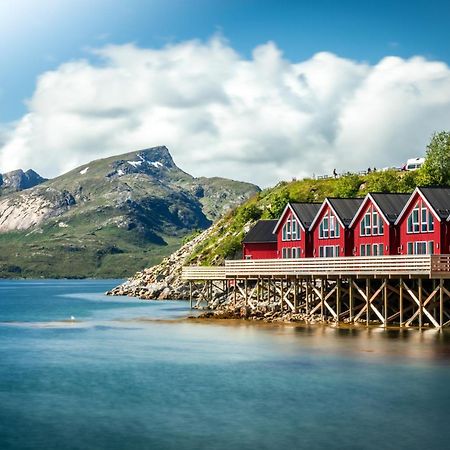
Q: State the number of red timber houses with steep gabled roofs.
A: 4